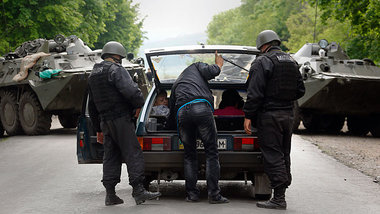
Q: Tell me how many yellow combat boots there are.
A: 0